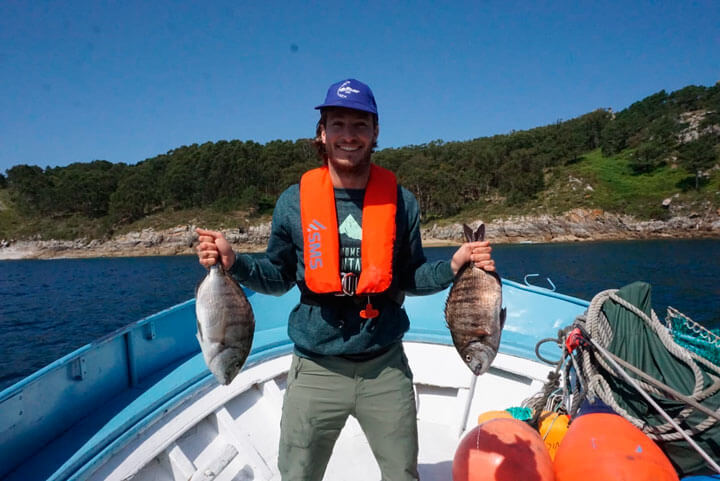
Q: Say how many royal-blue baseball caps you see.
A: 1